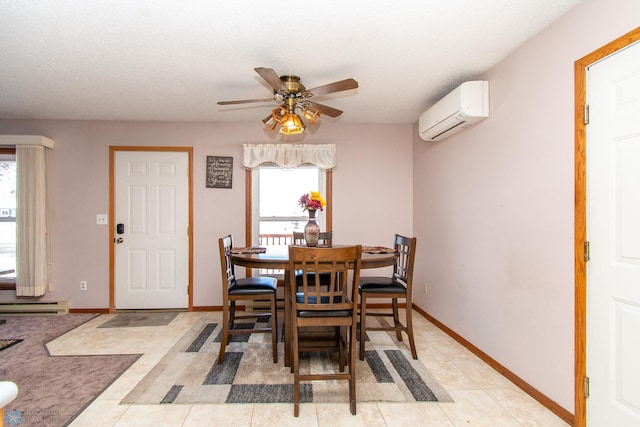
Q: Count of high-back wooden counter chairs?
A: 4